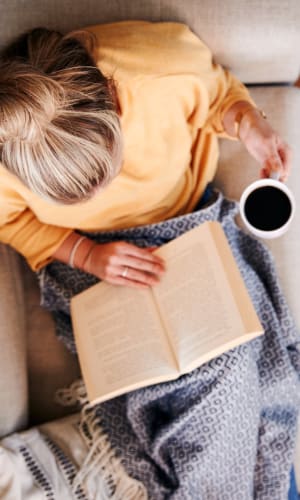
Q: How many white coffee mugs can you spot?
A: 1